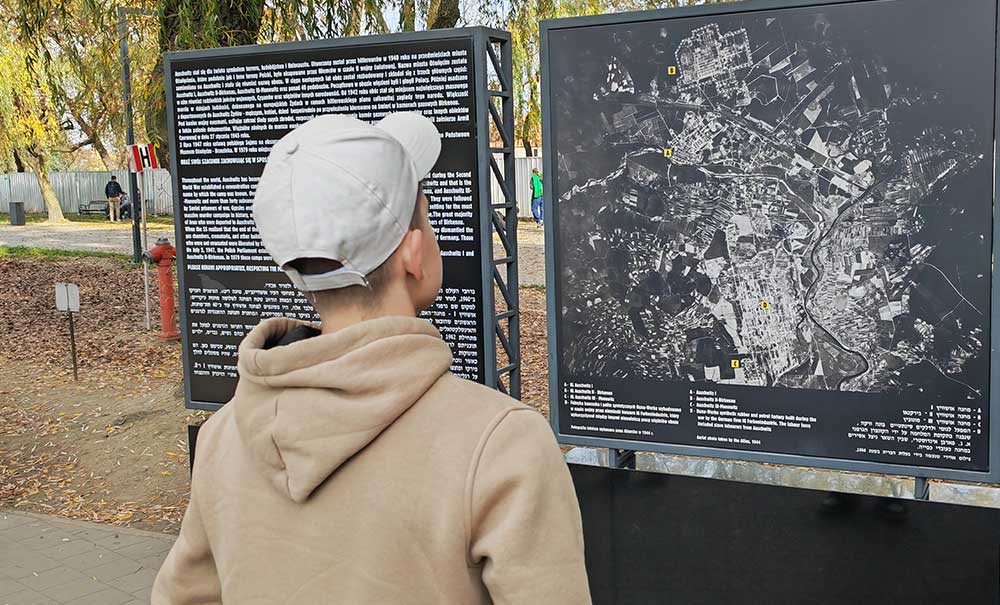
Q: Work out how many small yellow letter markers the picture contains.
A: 4